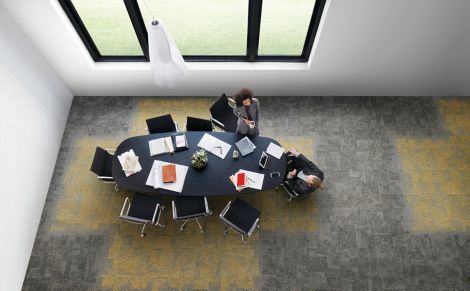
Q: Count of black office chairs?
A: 8